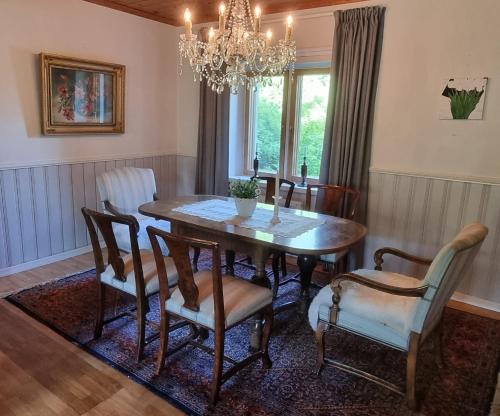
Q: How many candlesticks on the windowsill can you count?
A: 2